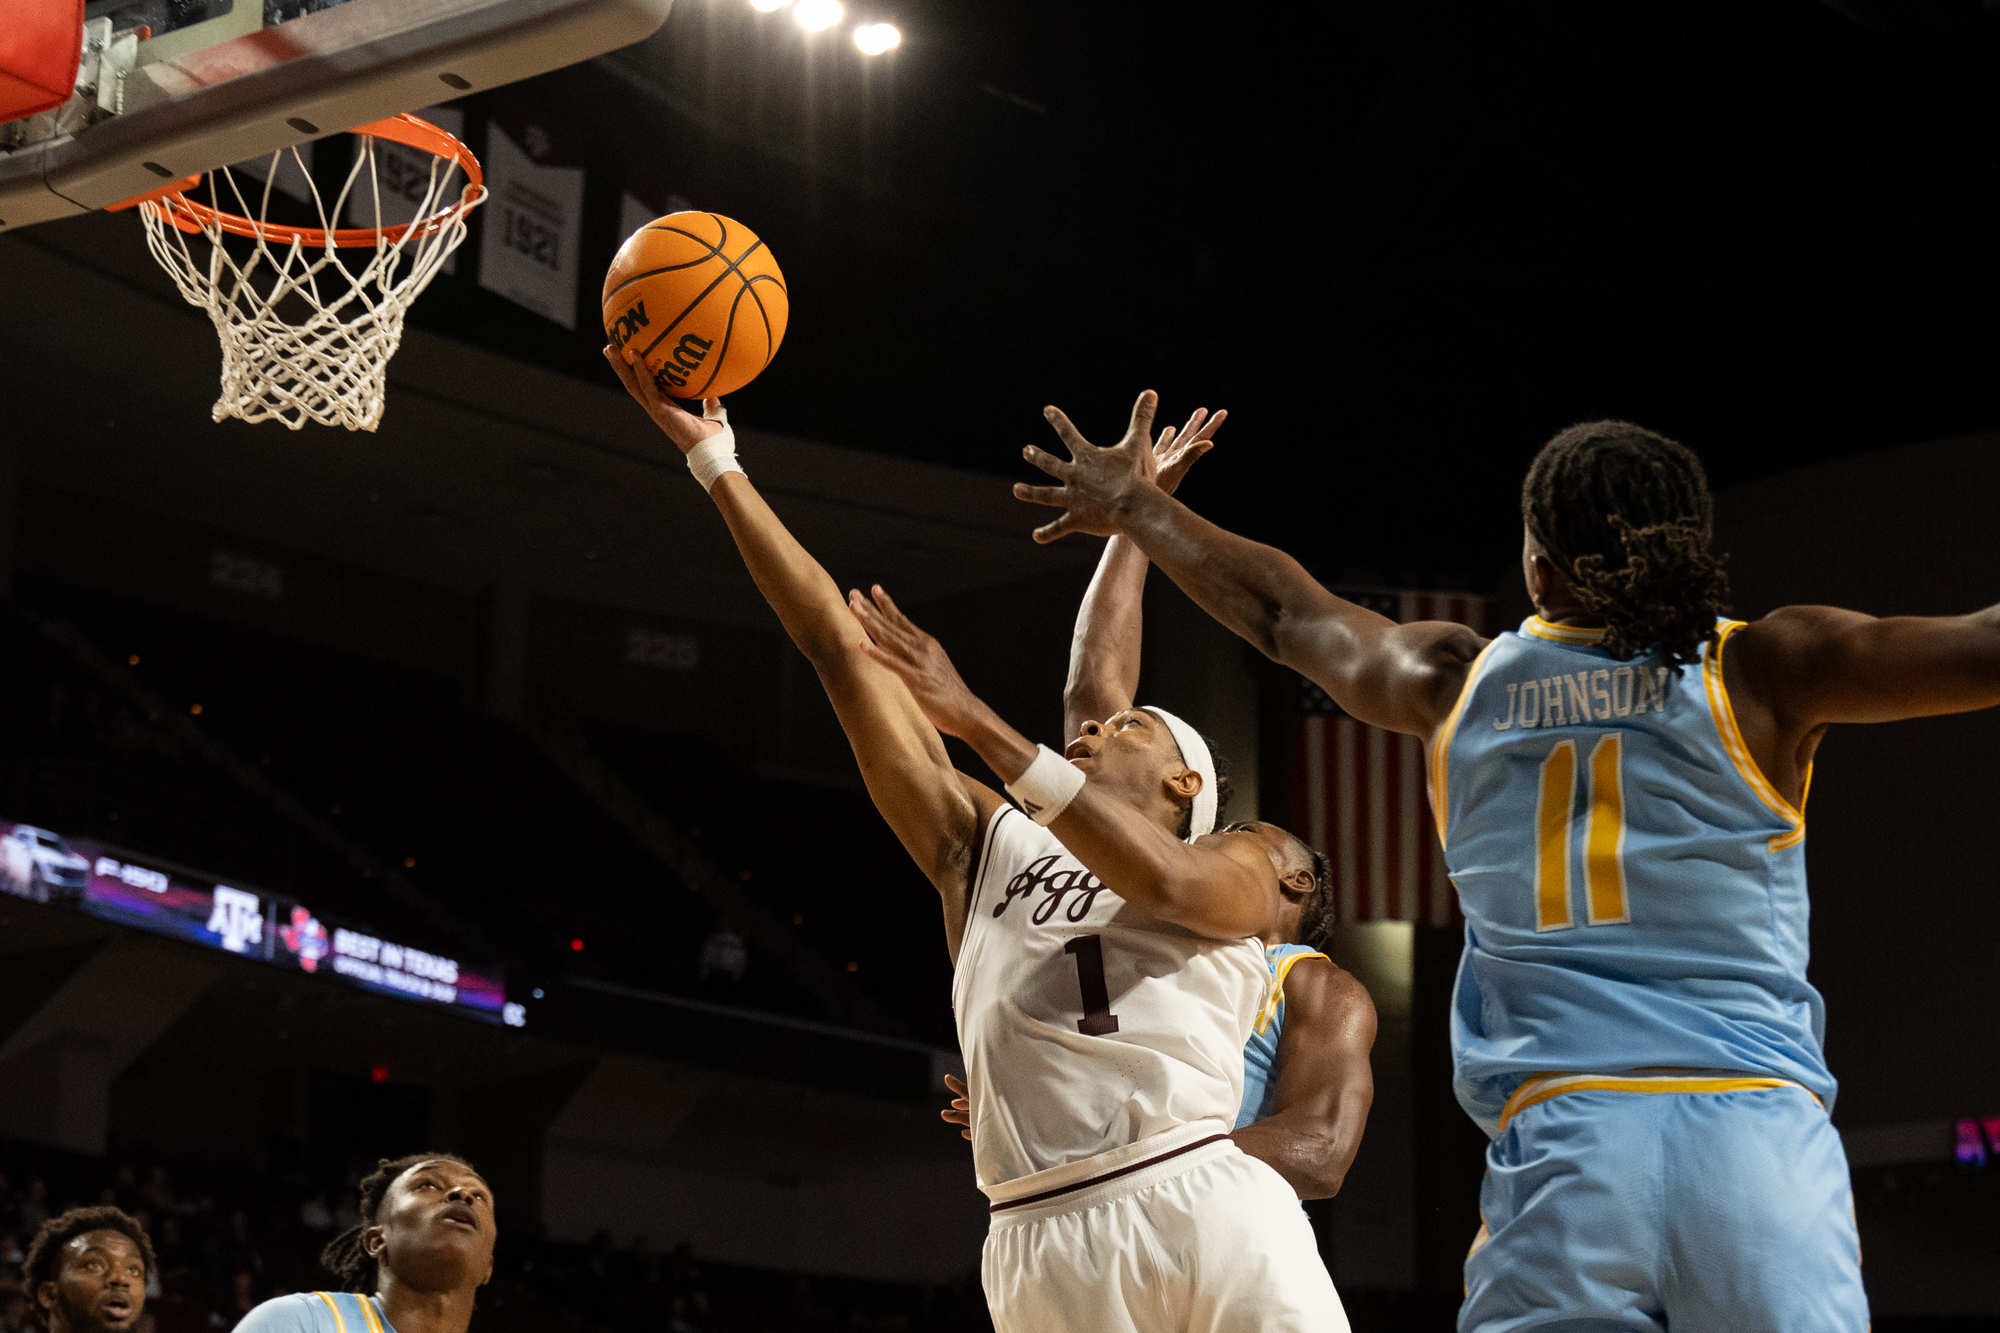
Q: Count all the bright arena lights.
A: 3